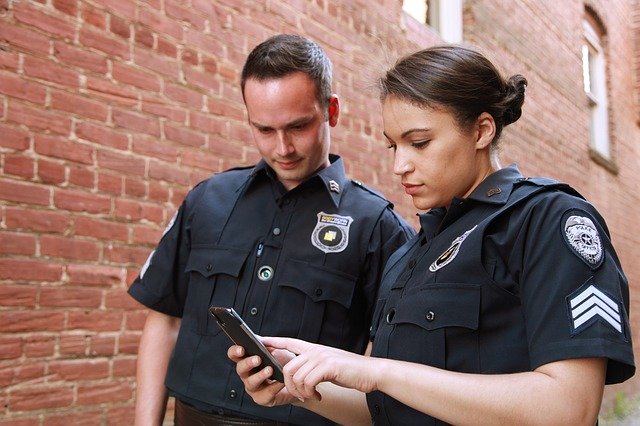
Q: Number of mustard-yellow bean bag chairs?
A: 0